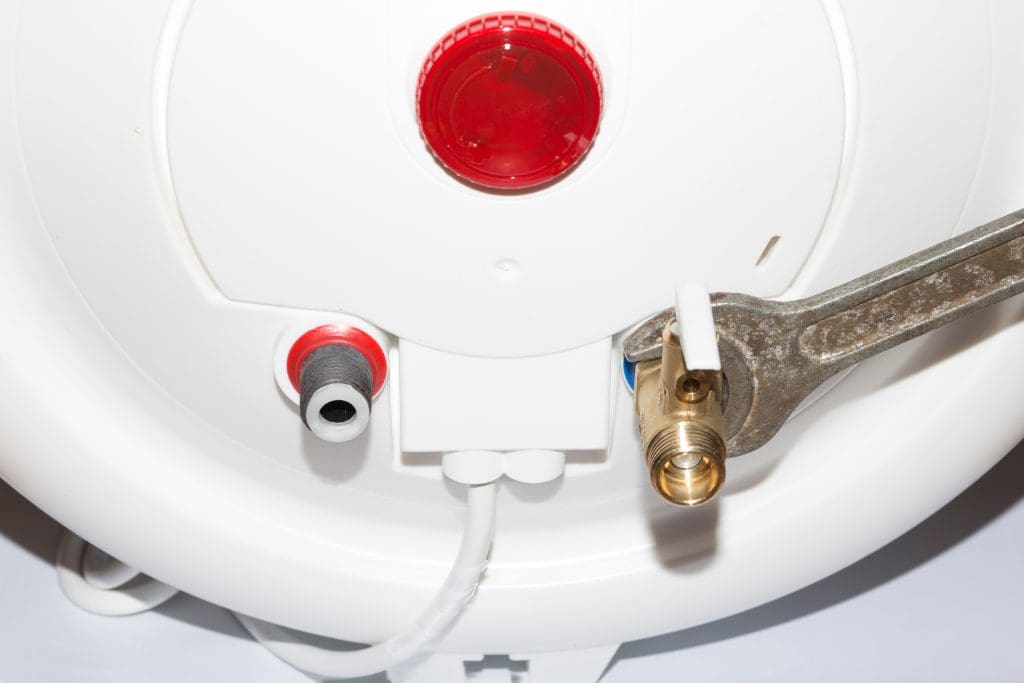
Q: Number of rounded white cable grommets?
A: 2